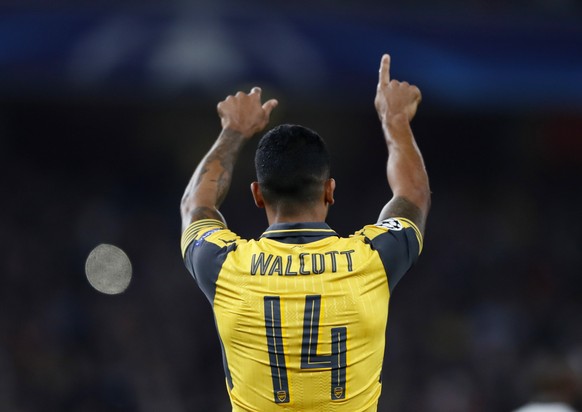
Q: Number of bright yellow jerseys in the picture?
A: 1